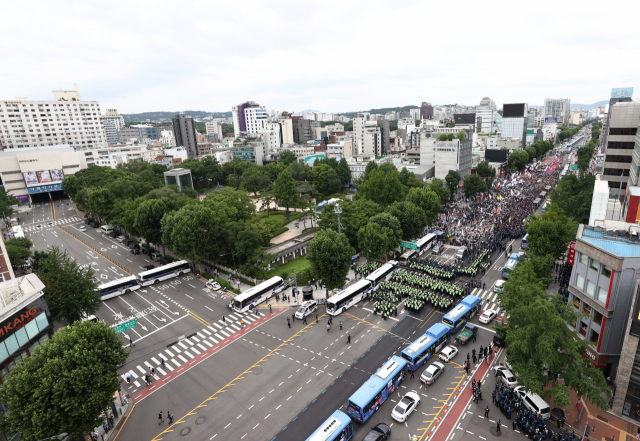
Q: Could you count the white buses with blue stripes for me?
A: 6